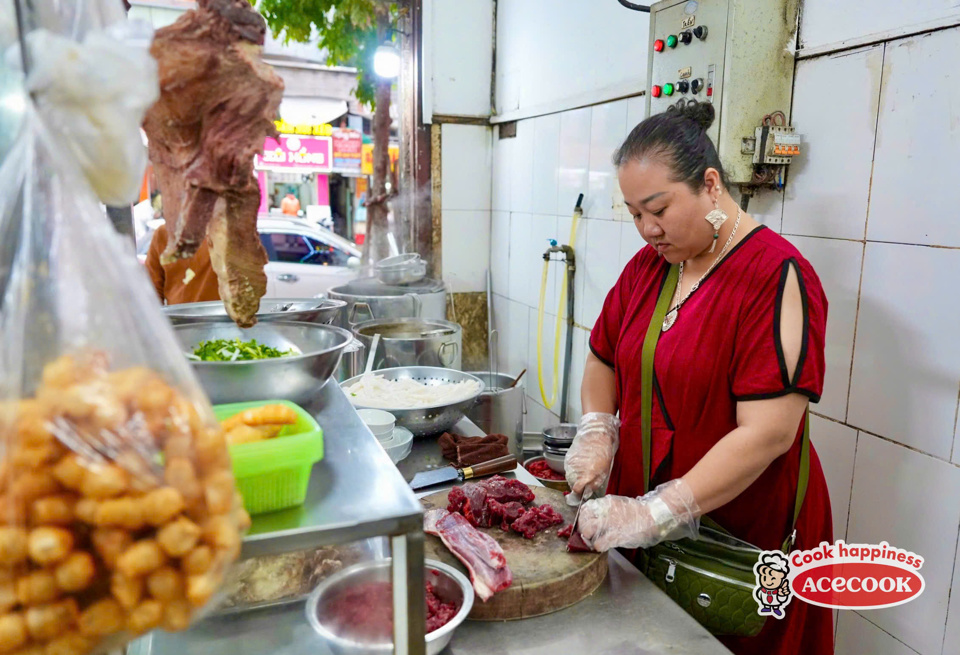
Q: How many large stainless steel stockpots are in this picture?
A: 3